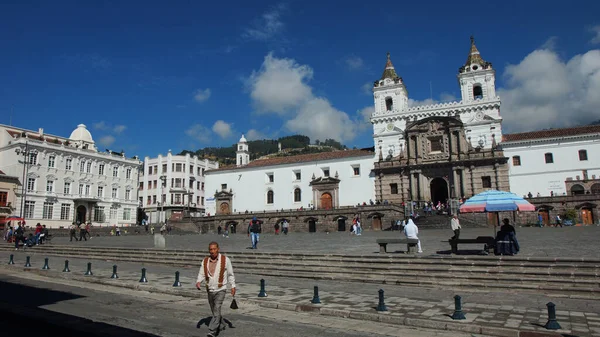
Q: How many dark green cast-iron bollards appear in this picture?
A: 13